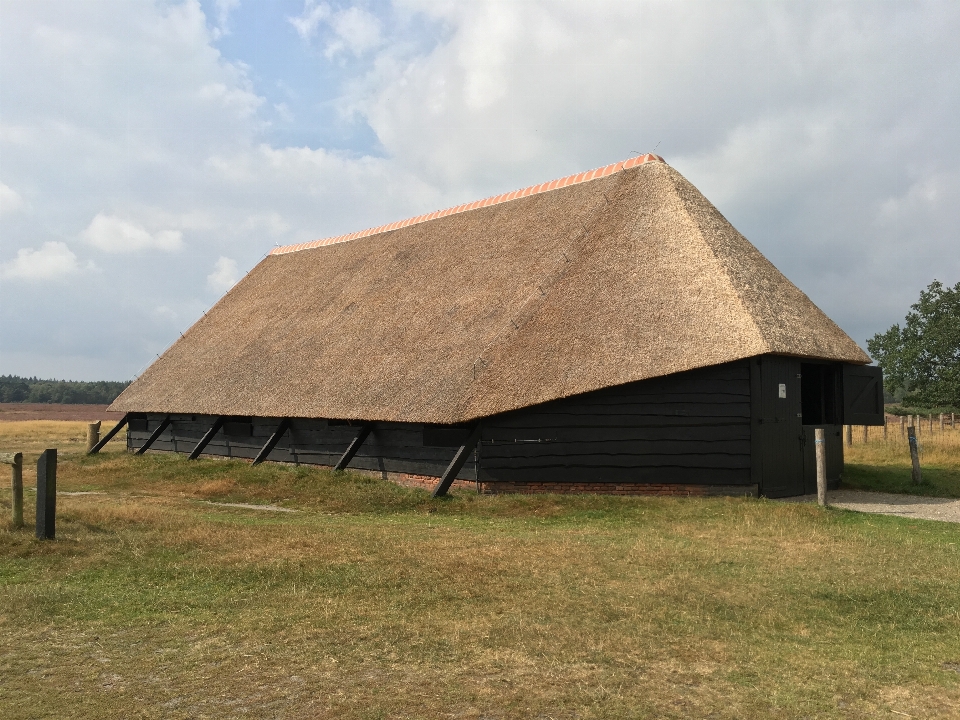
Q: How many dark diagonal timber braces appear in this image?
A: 6